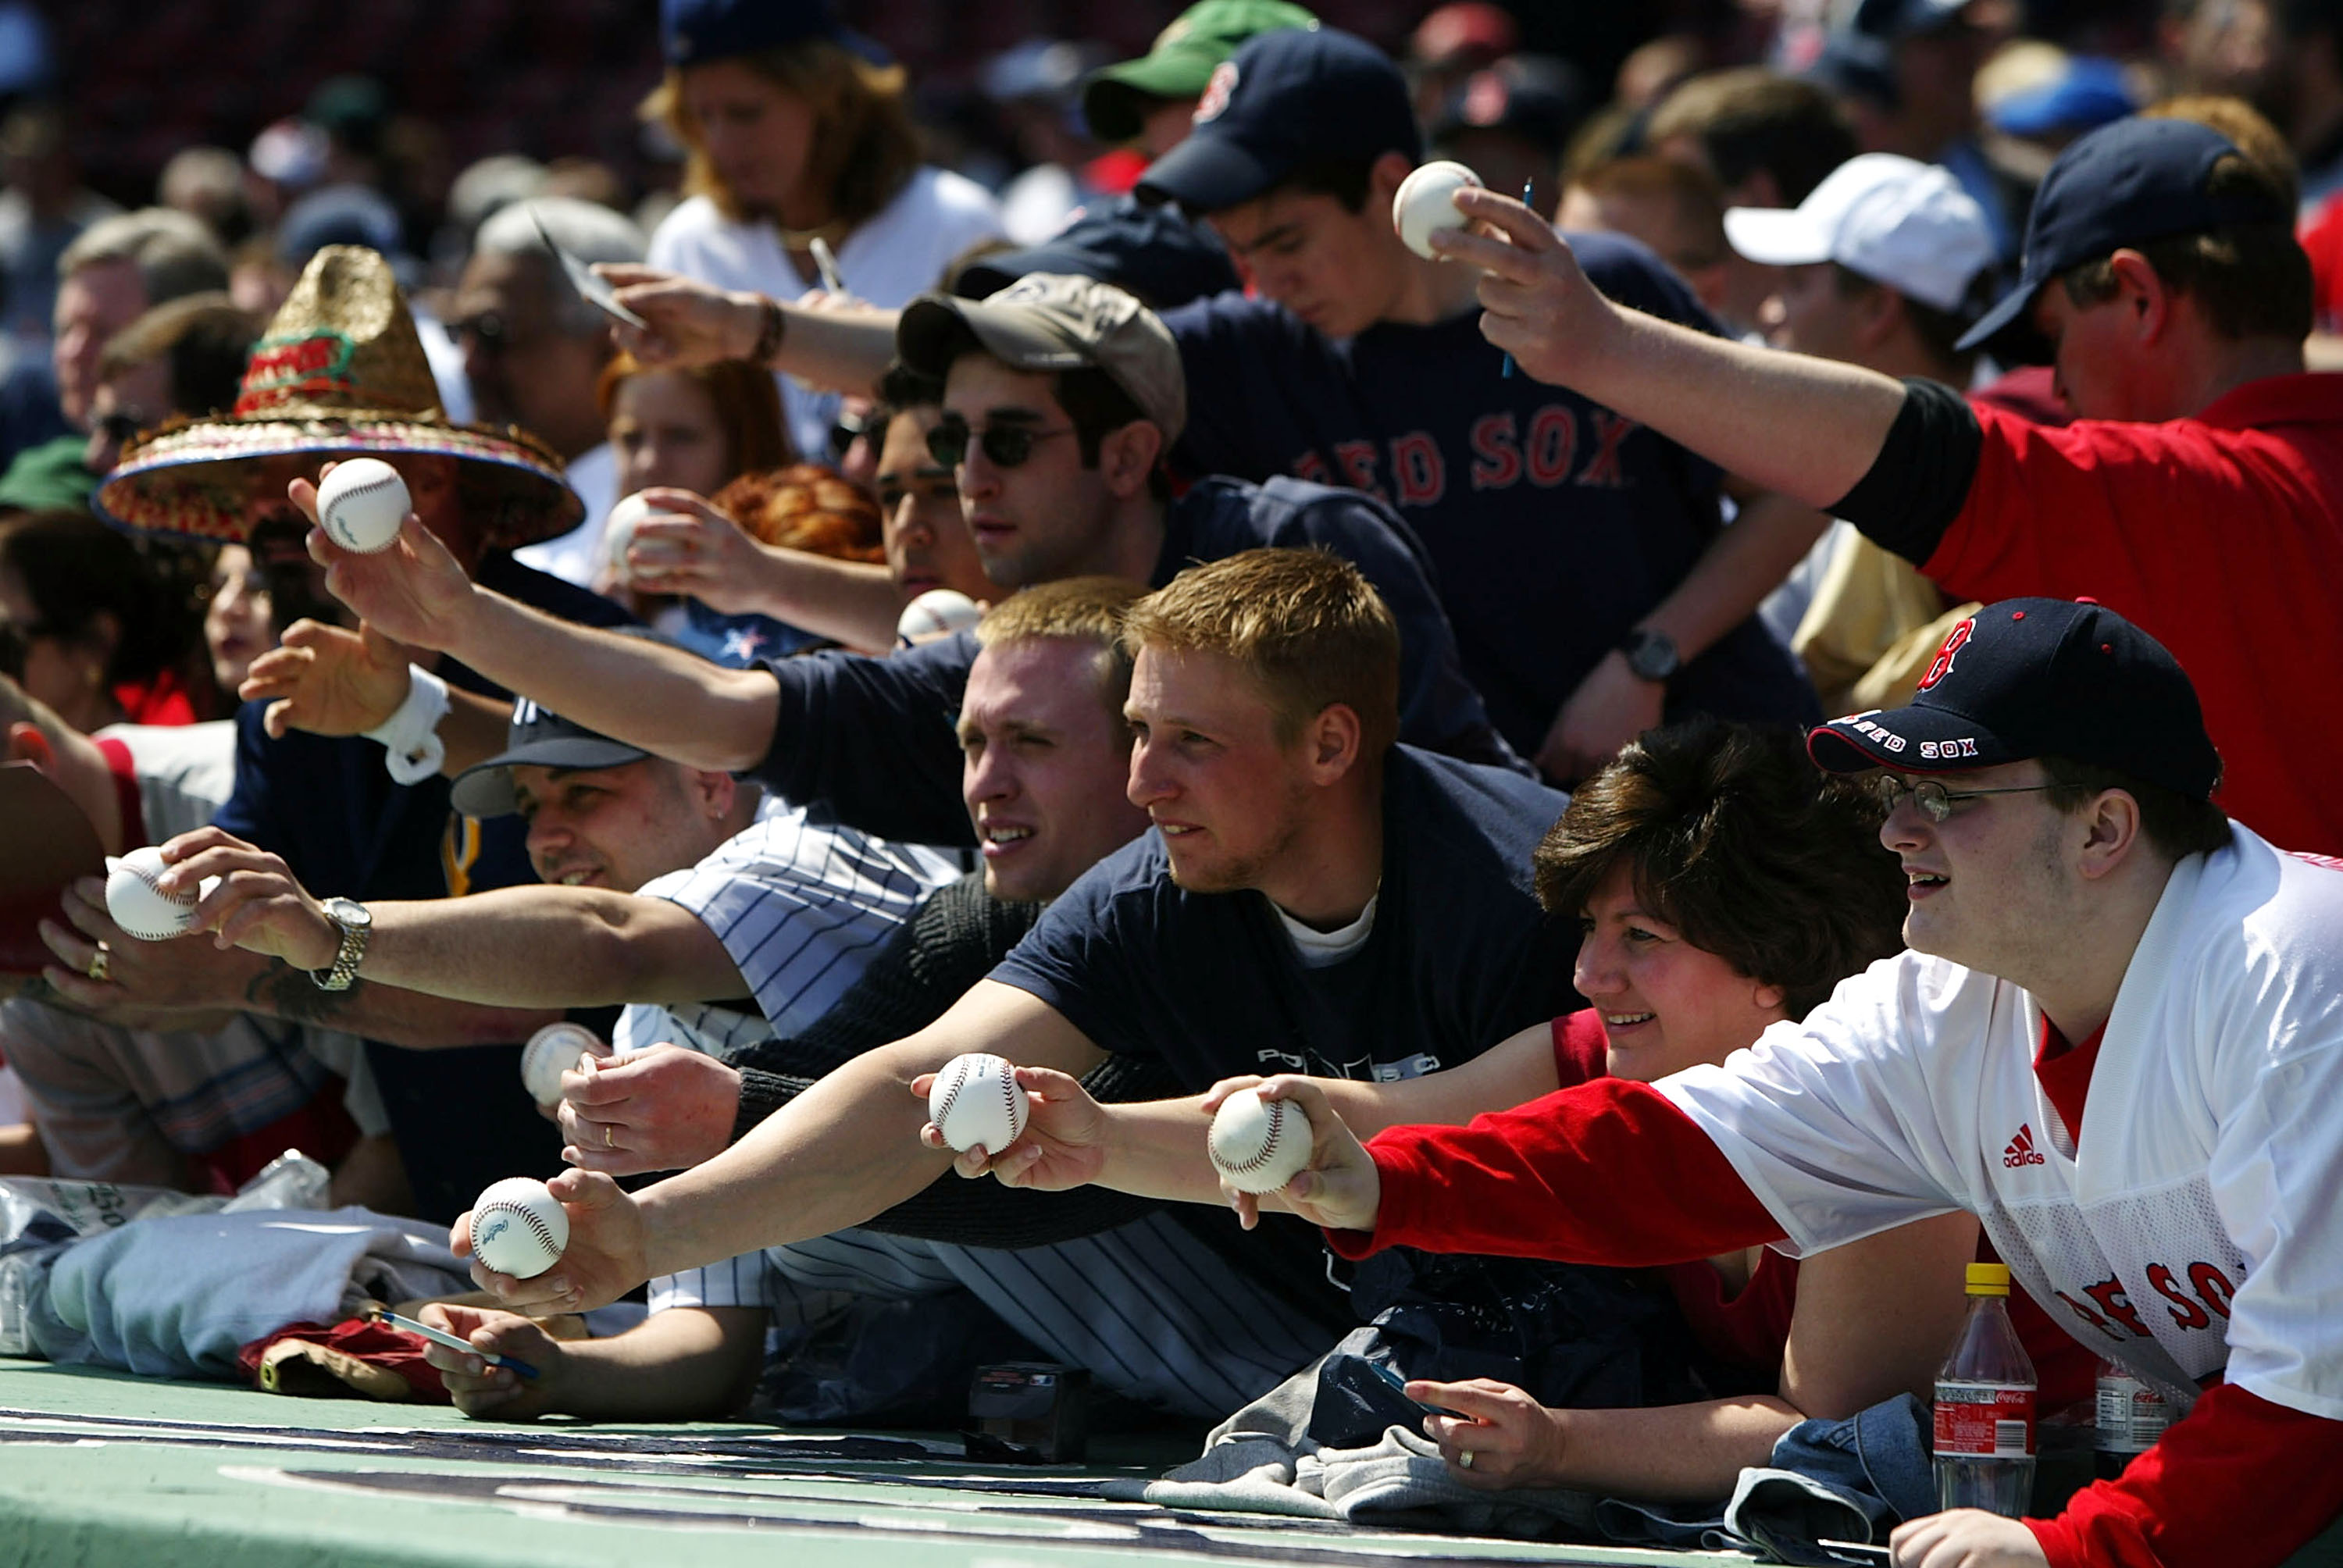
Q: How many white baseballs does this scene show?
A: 9